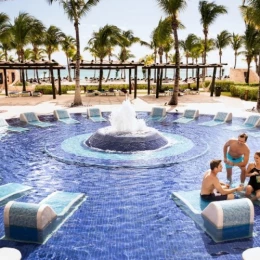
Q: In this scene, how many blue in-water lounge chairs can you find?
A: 11